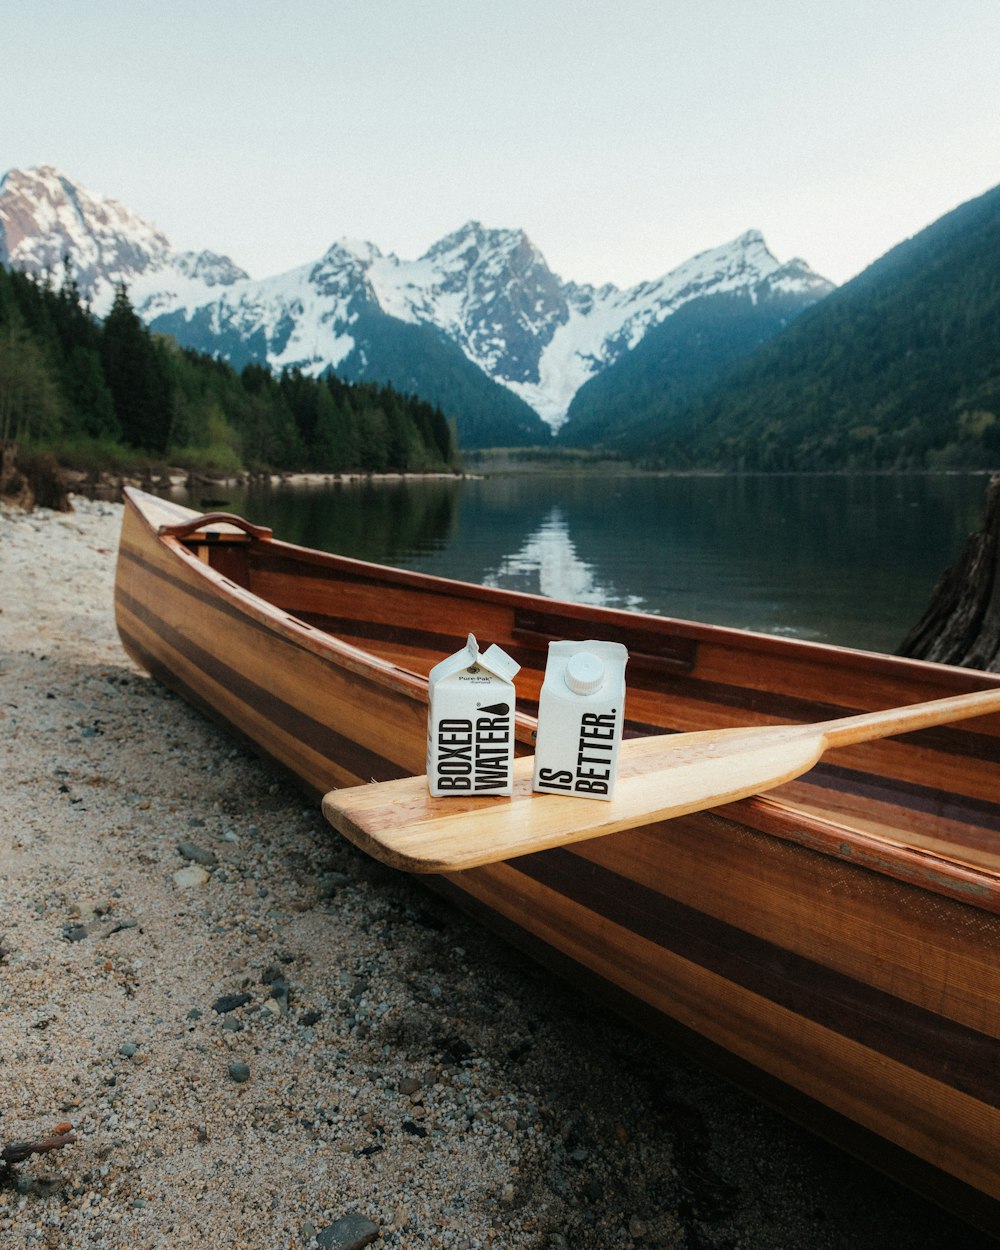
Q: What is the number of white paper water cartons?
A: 2